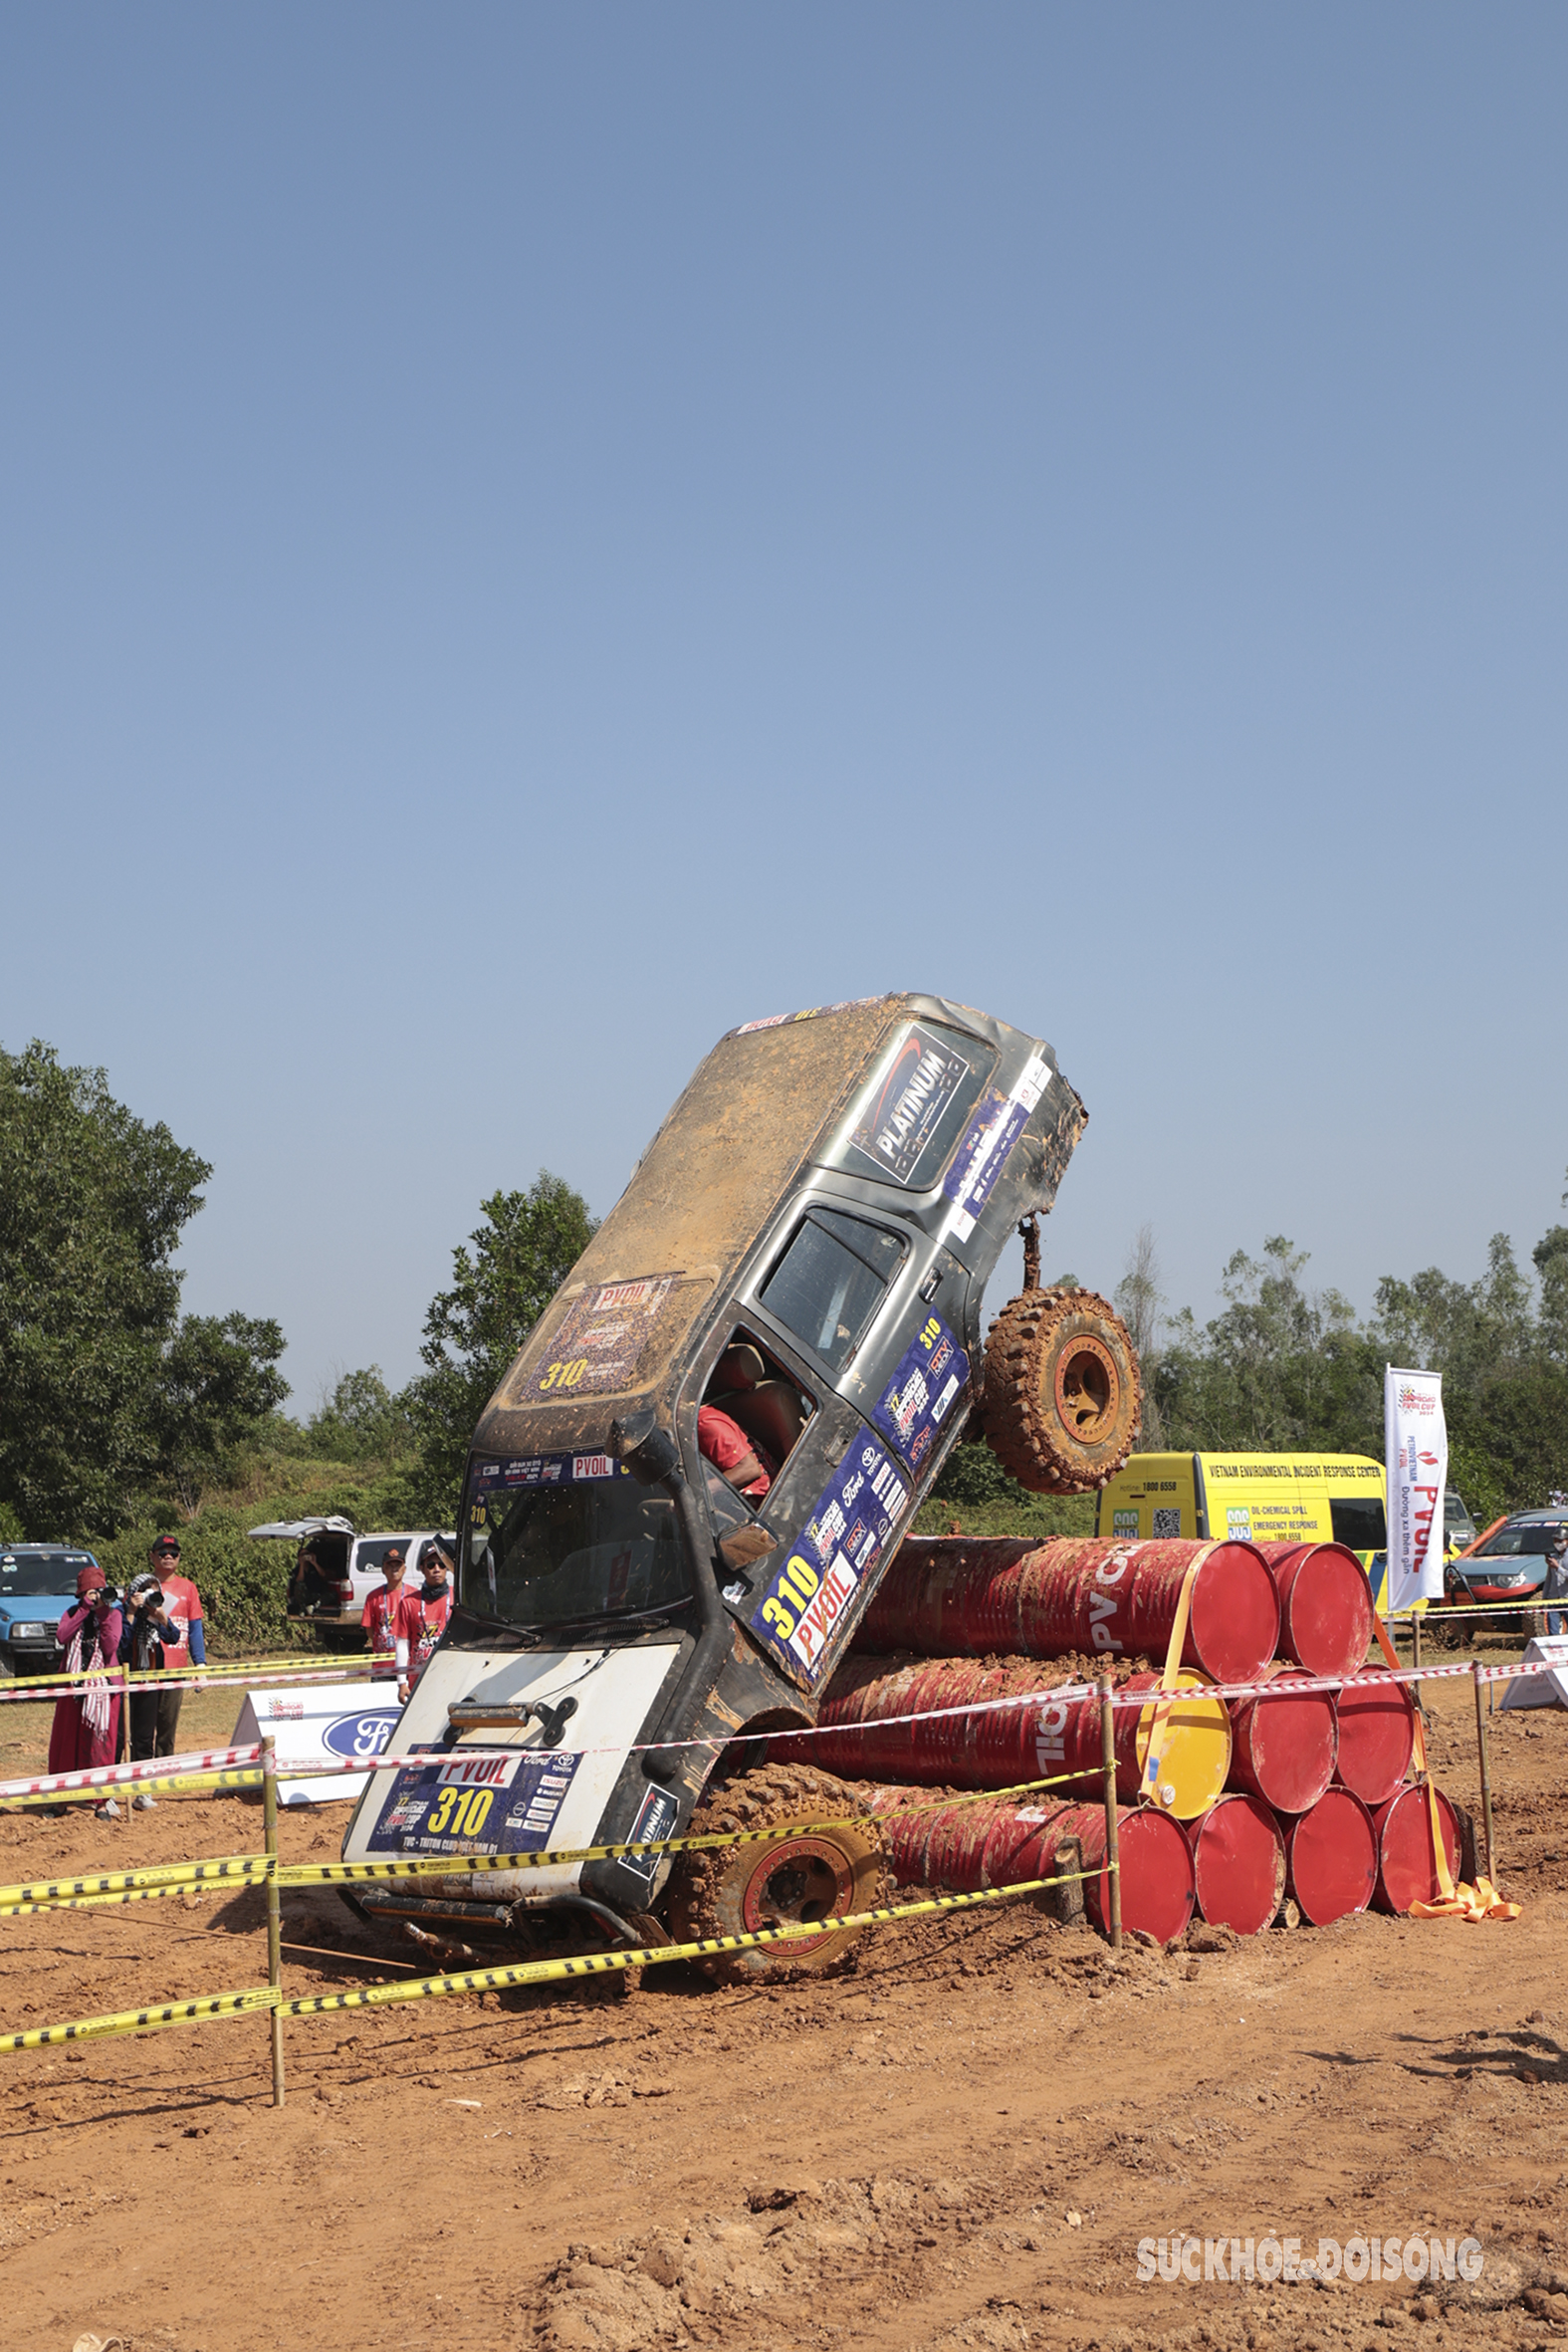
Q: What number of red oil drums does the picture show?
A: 8